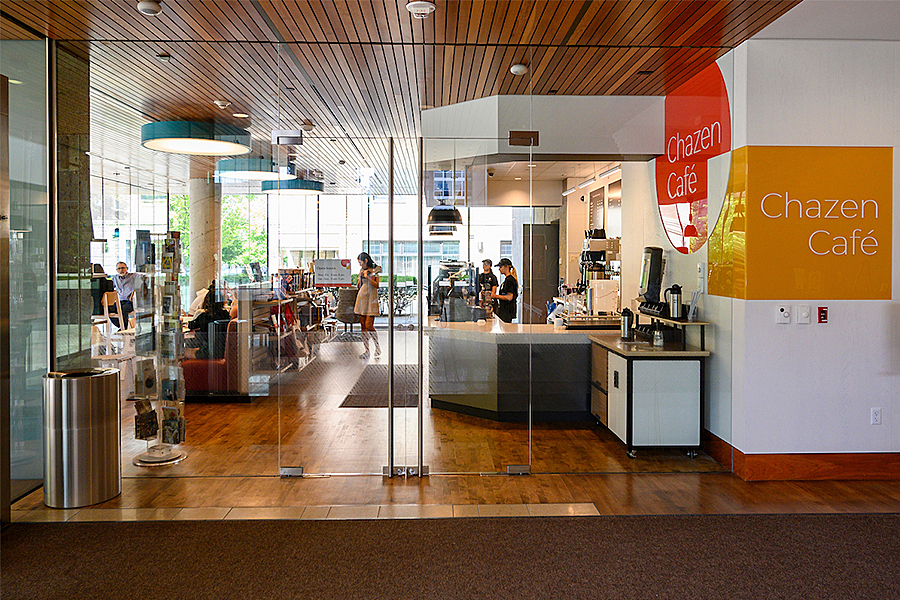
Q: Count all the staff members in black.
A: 2